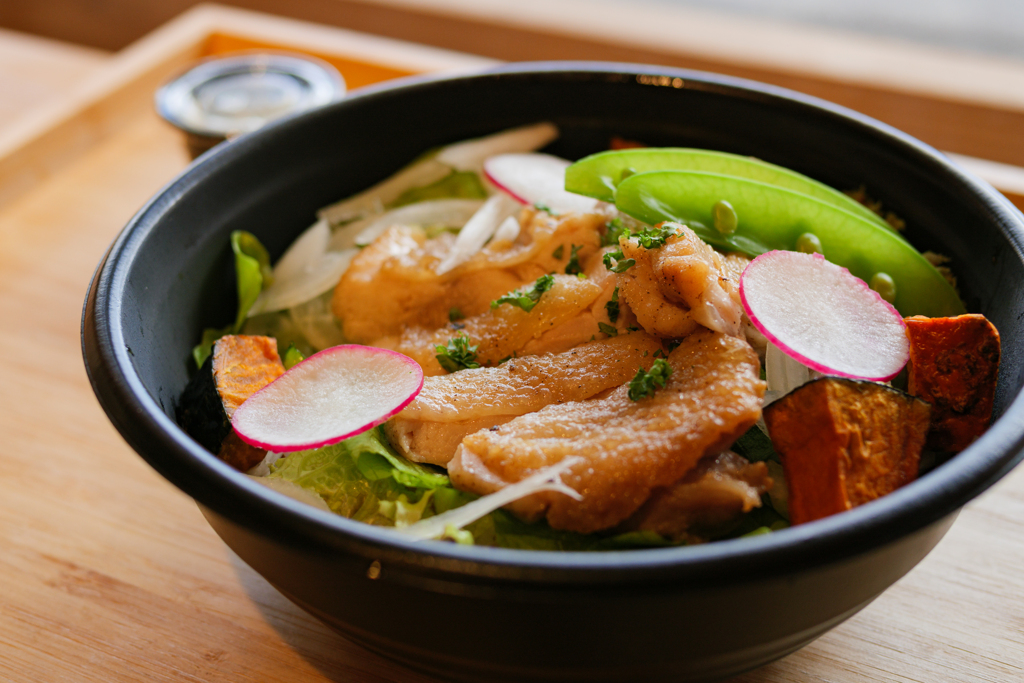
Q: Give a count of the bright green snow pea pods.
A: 2